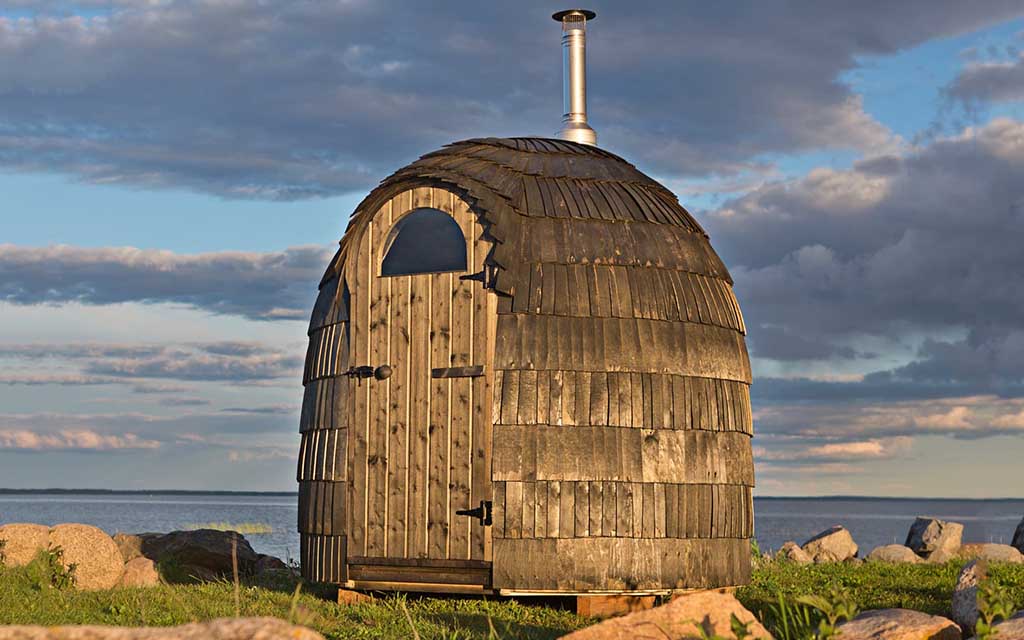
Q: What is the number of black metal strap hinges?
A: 2